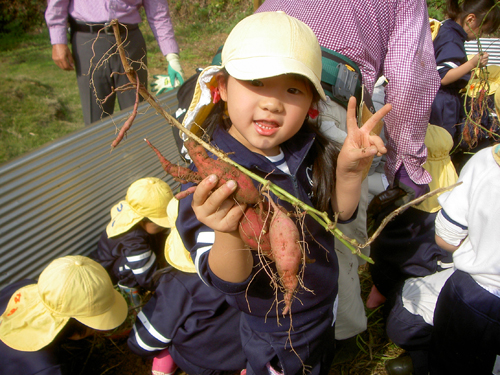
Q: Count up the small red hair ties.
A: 2